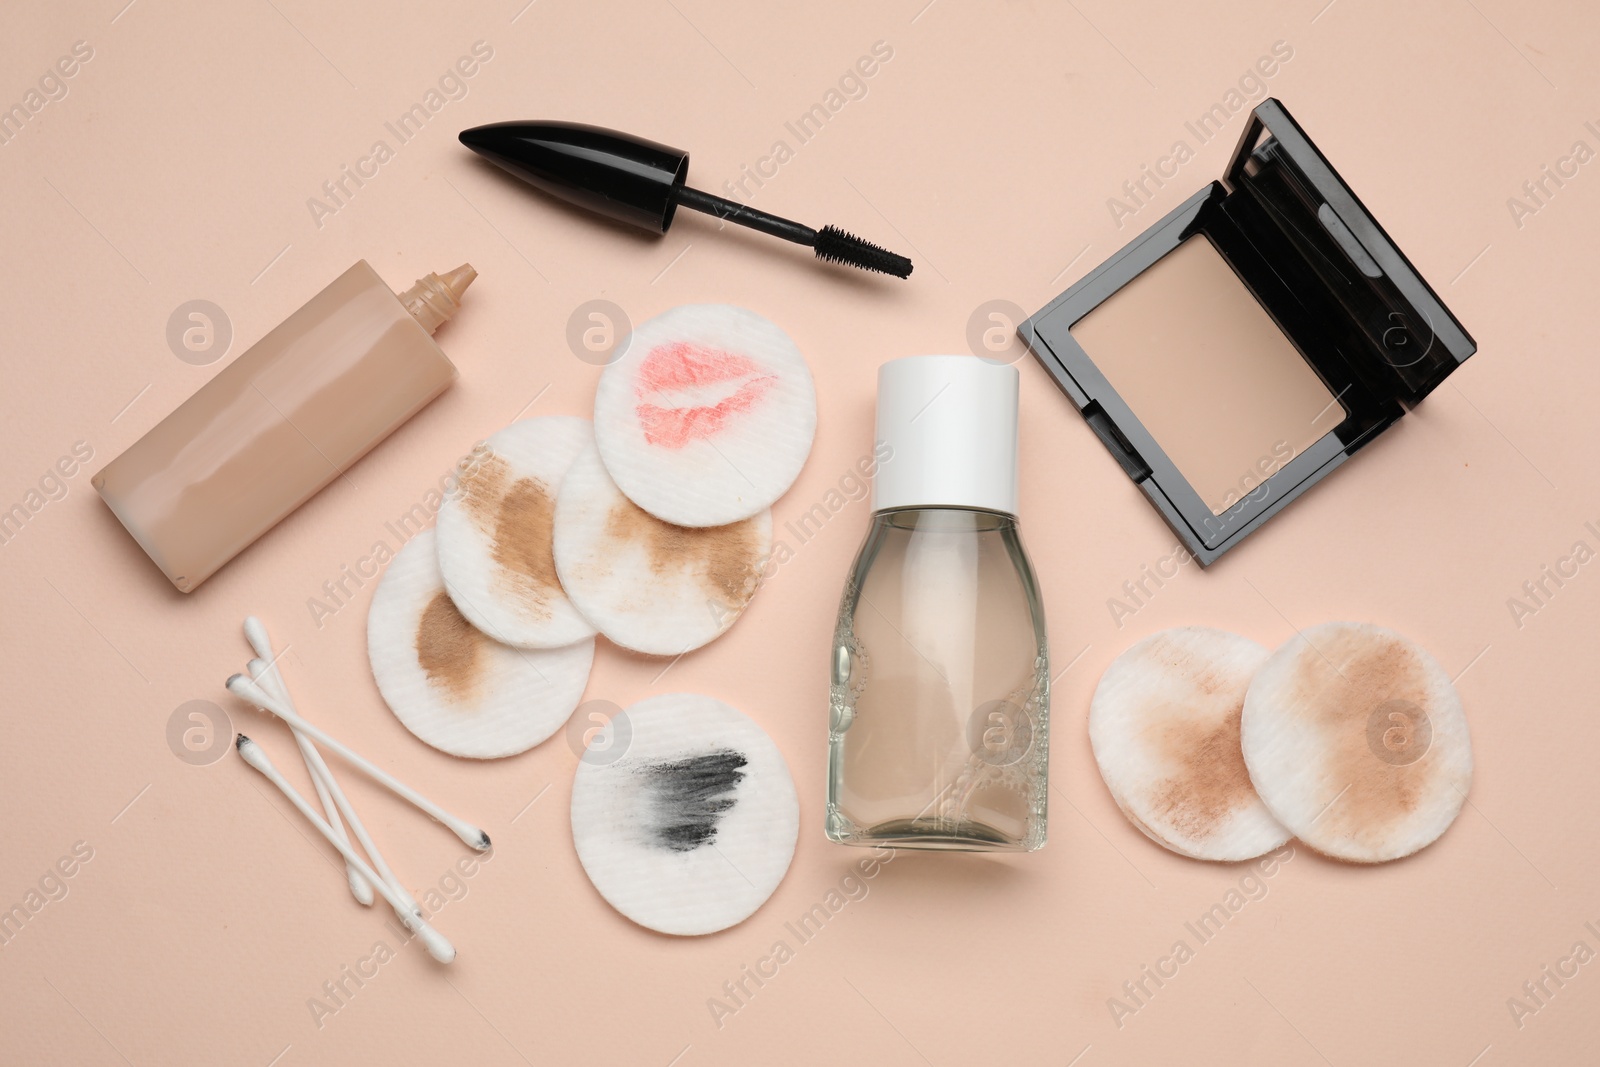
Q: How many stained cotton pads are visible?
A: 7